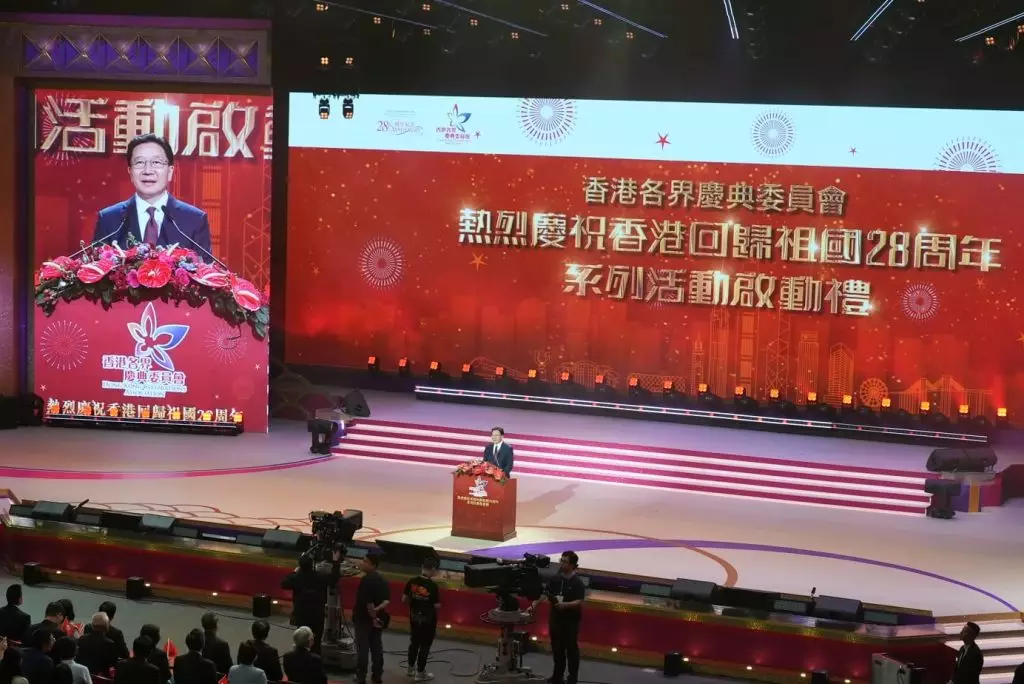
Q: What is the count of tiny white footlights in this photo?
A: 12